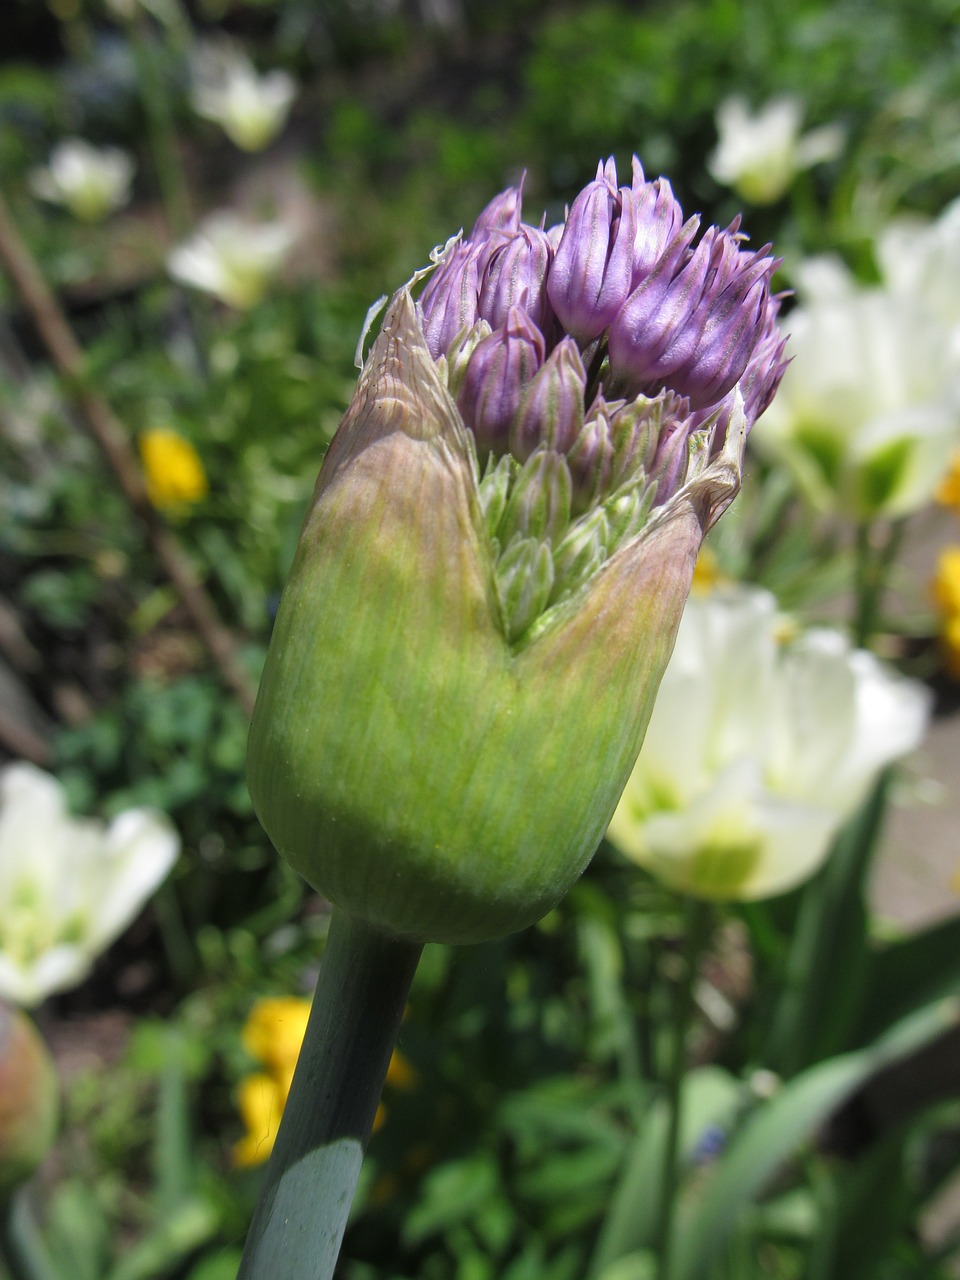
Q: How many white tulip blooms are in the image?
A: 8